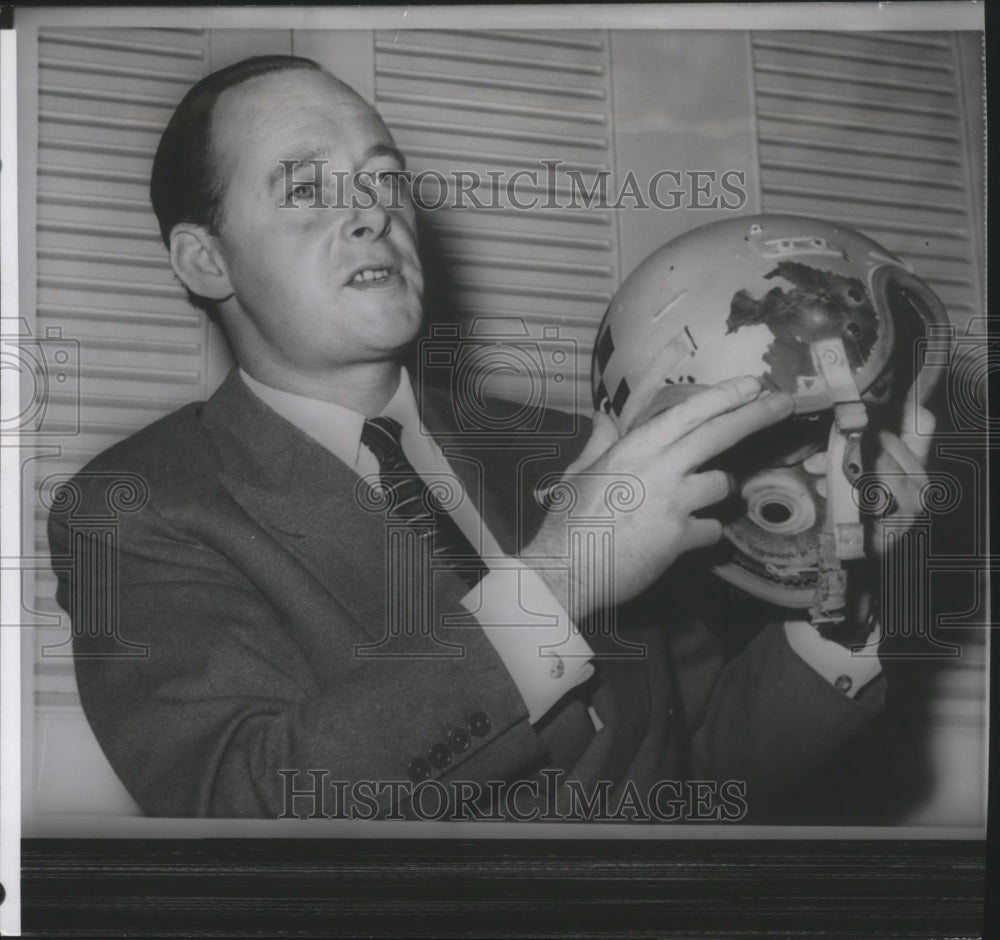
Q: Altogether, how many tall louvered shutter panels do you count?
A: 3